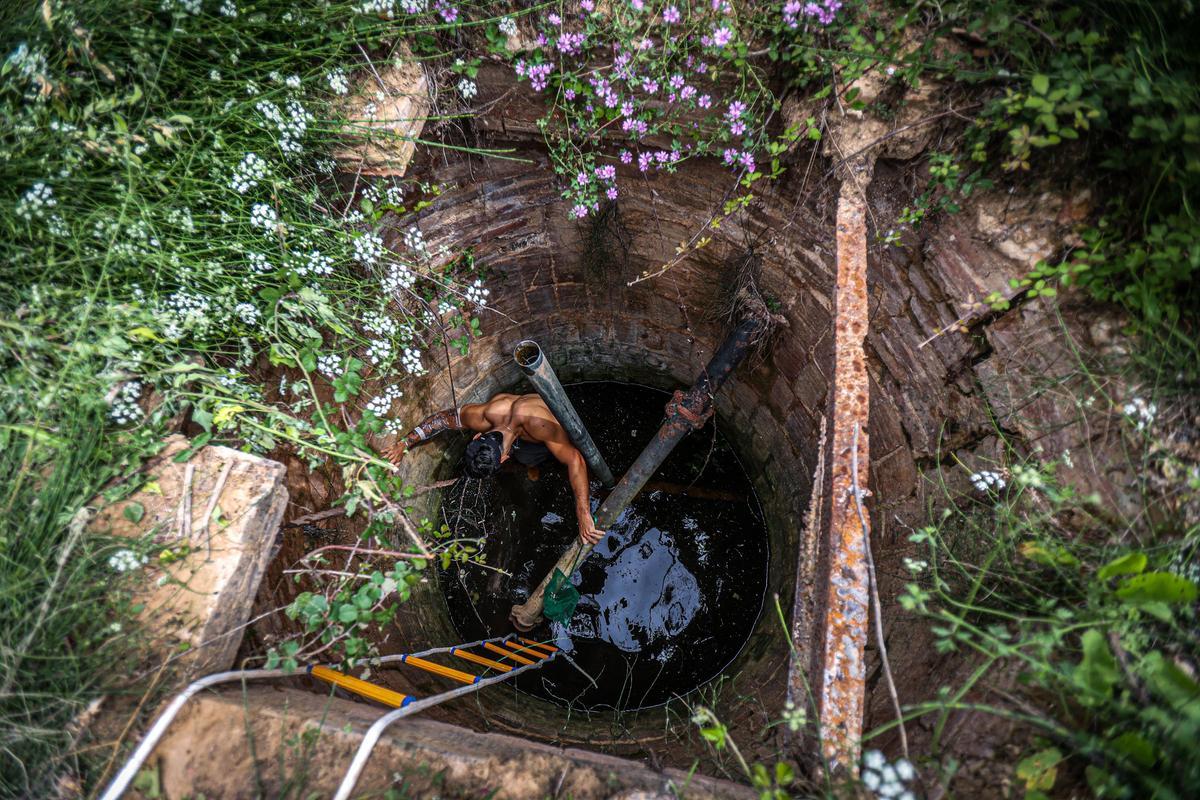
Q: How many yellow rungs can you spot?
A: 6